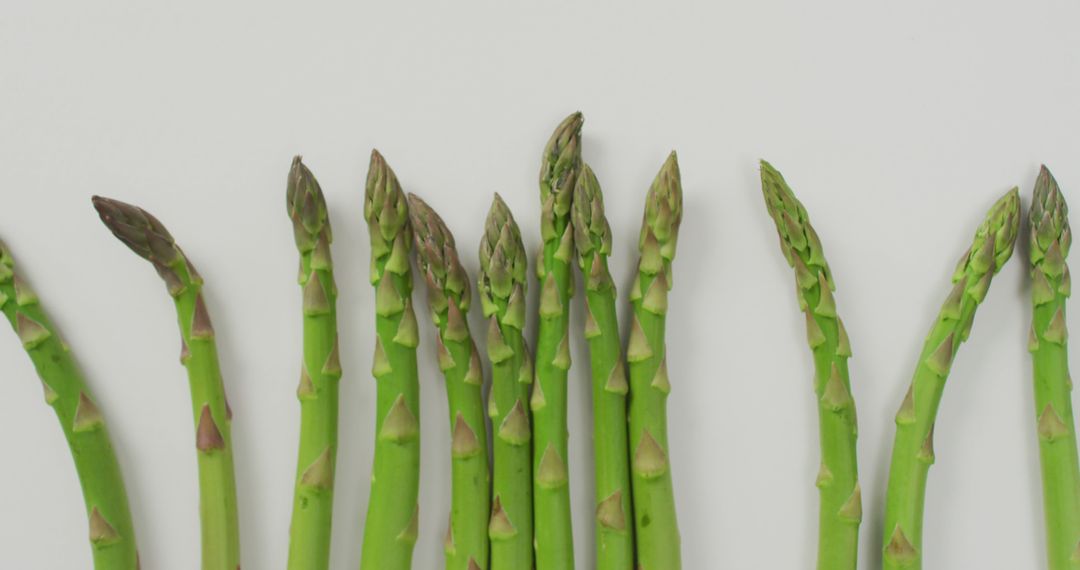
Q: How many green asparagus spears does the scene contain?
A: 12